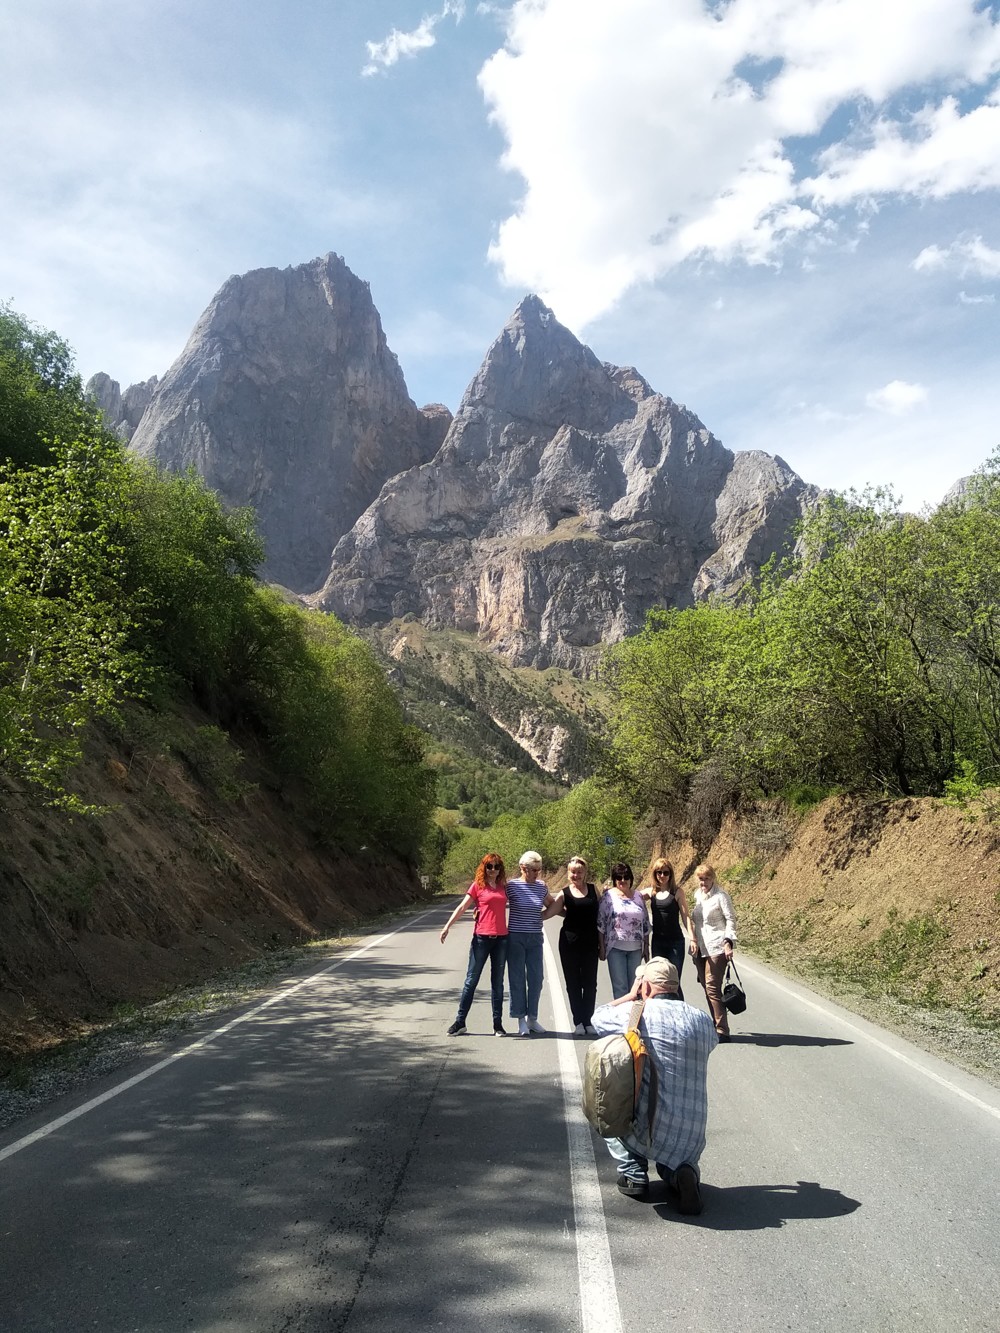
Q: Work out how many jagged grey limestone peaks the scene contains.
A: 2